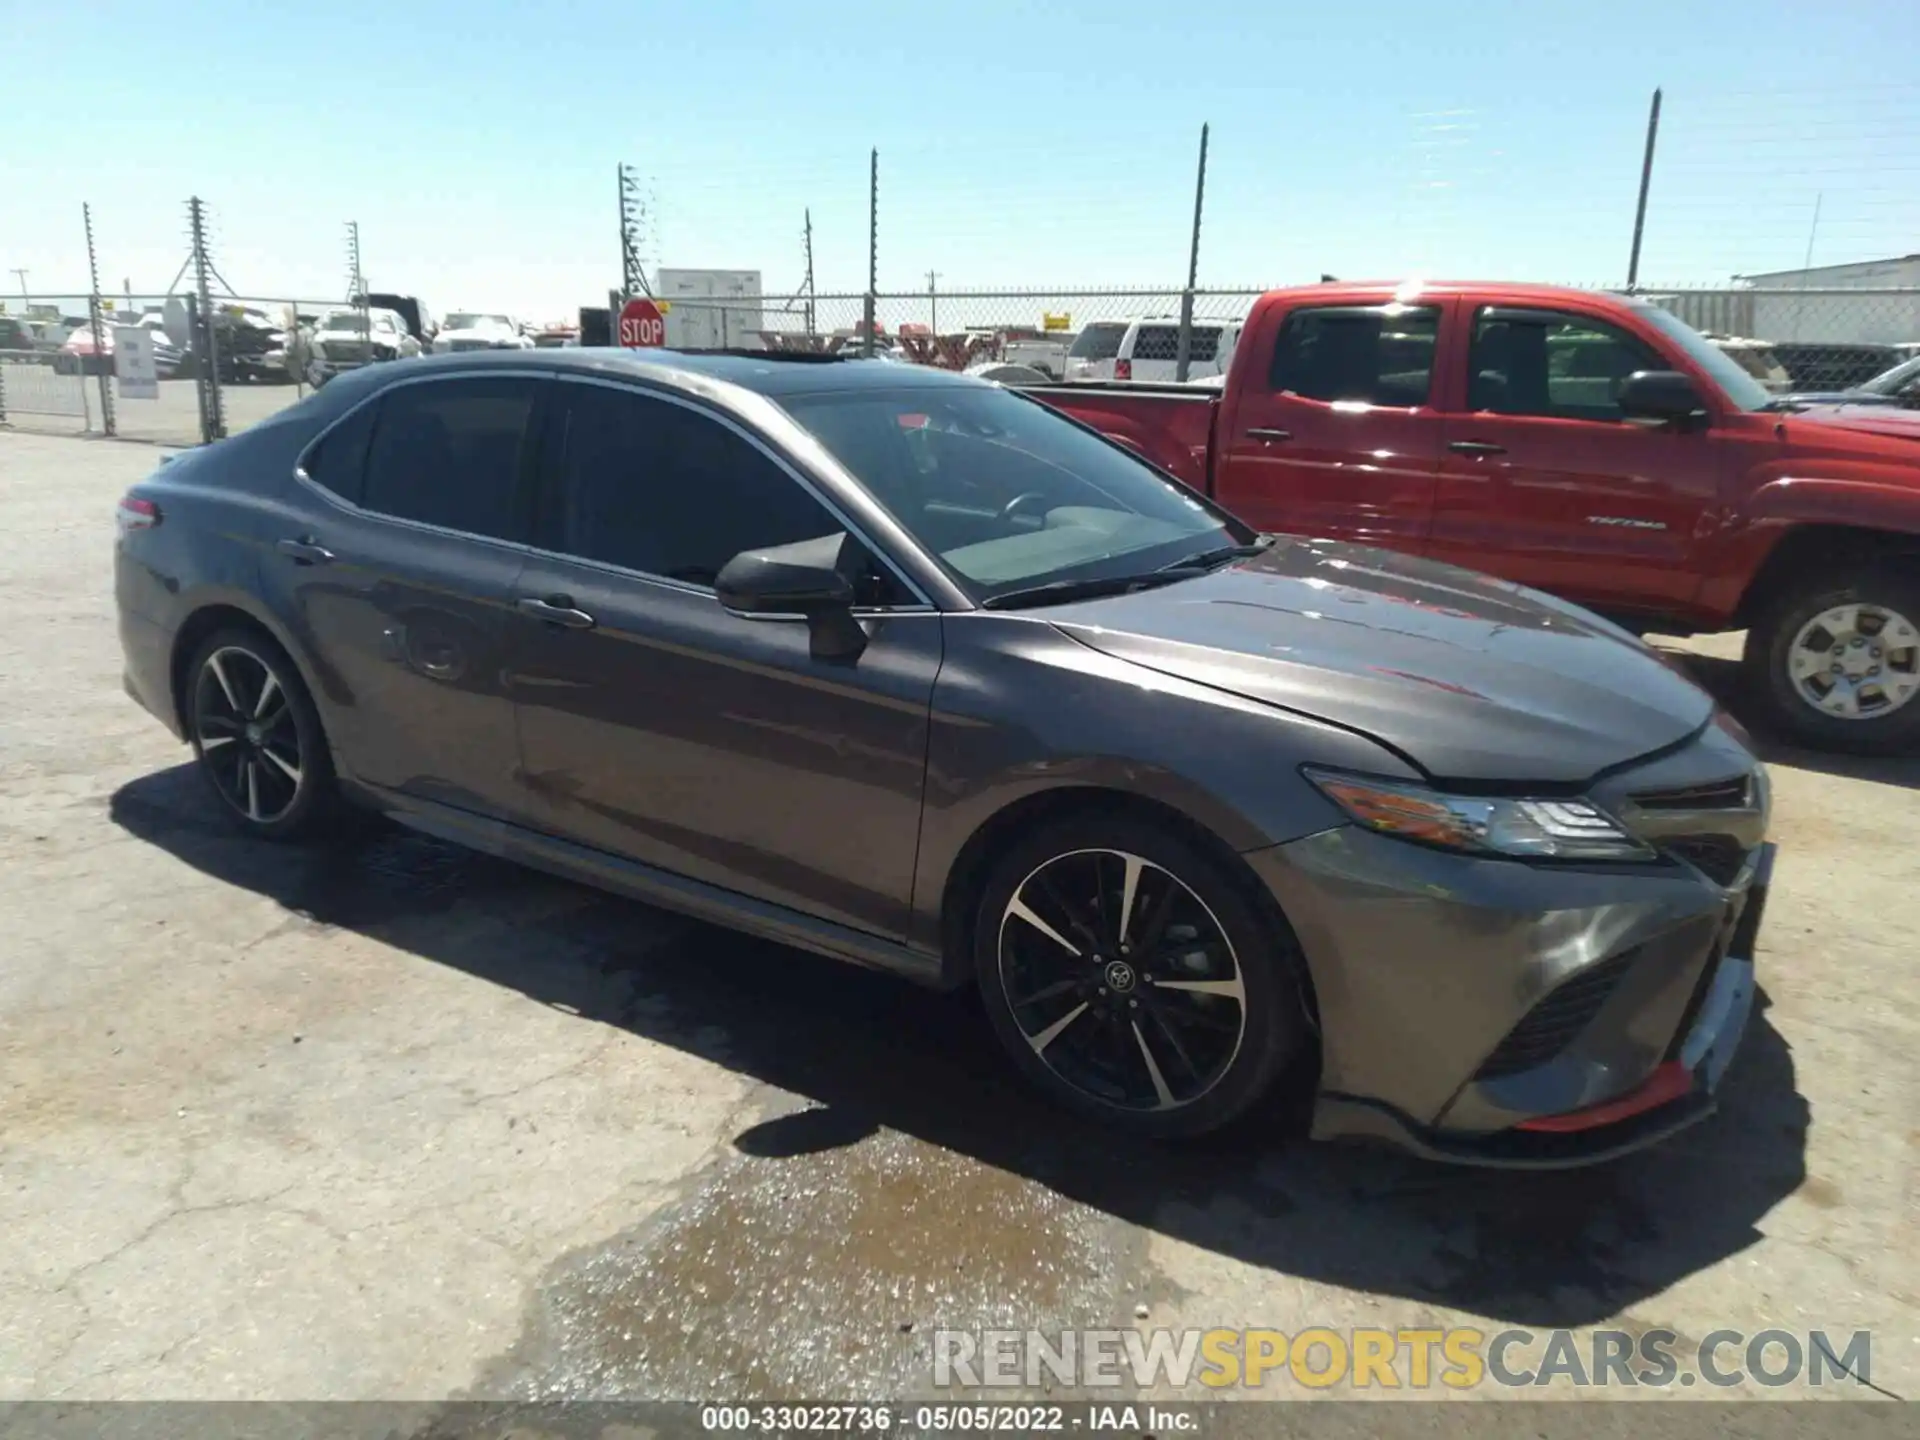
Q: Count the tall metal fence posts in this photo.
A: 8